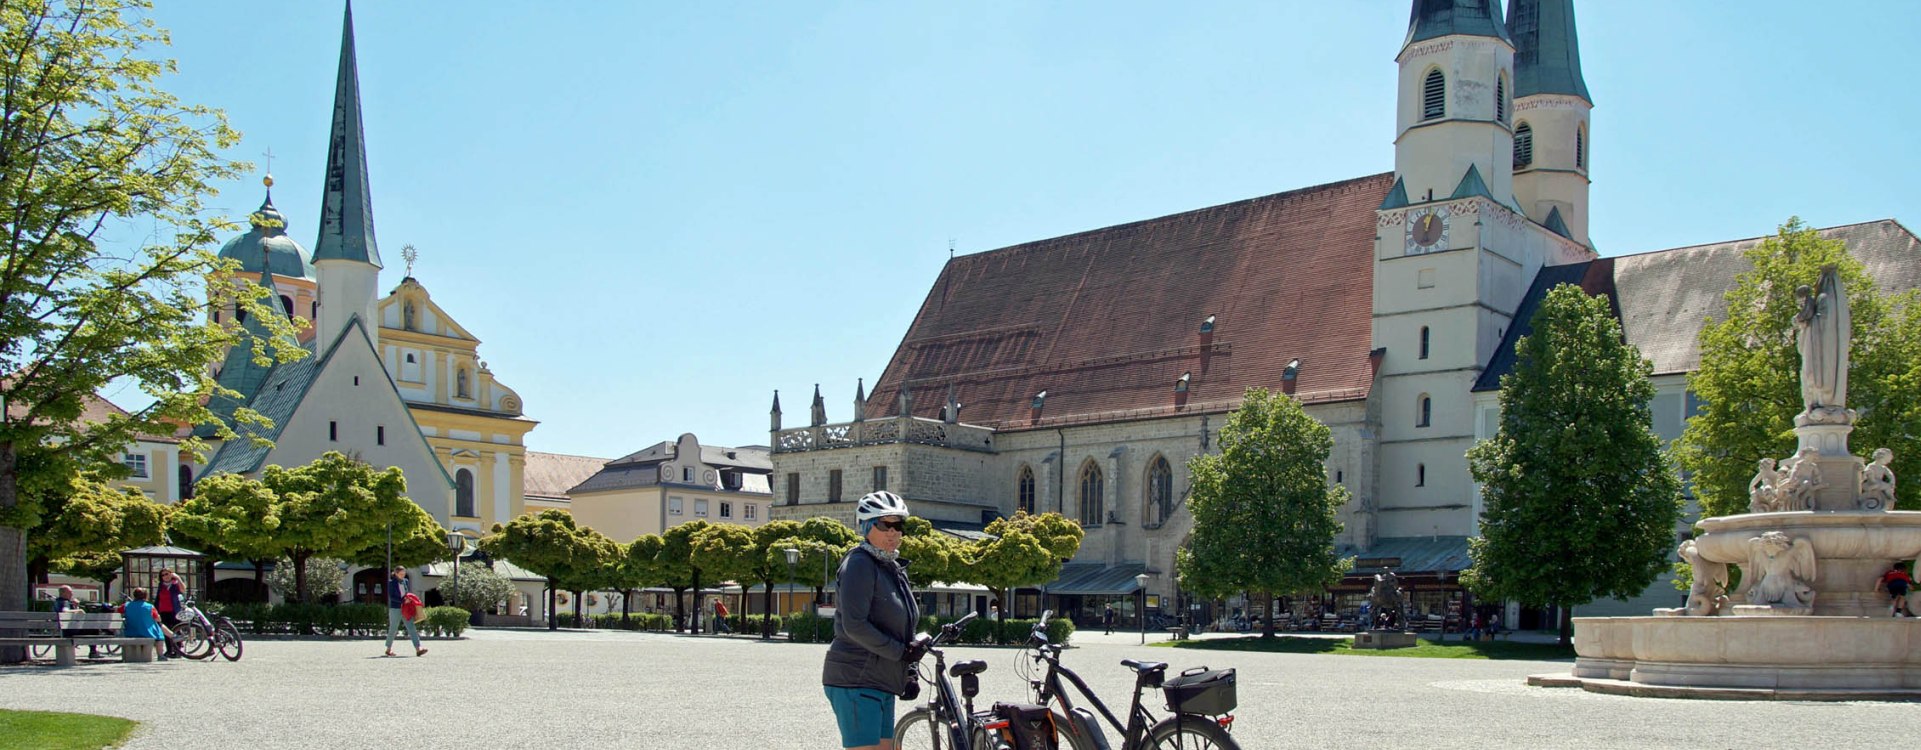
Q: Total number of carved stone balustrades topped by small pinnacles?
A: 1